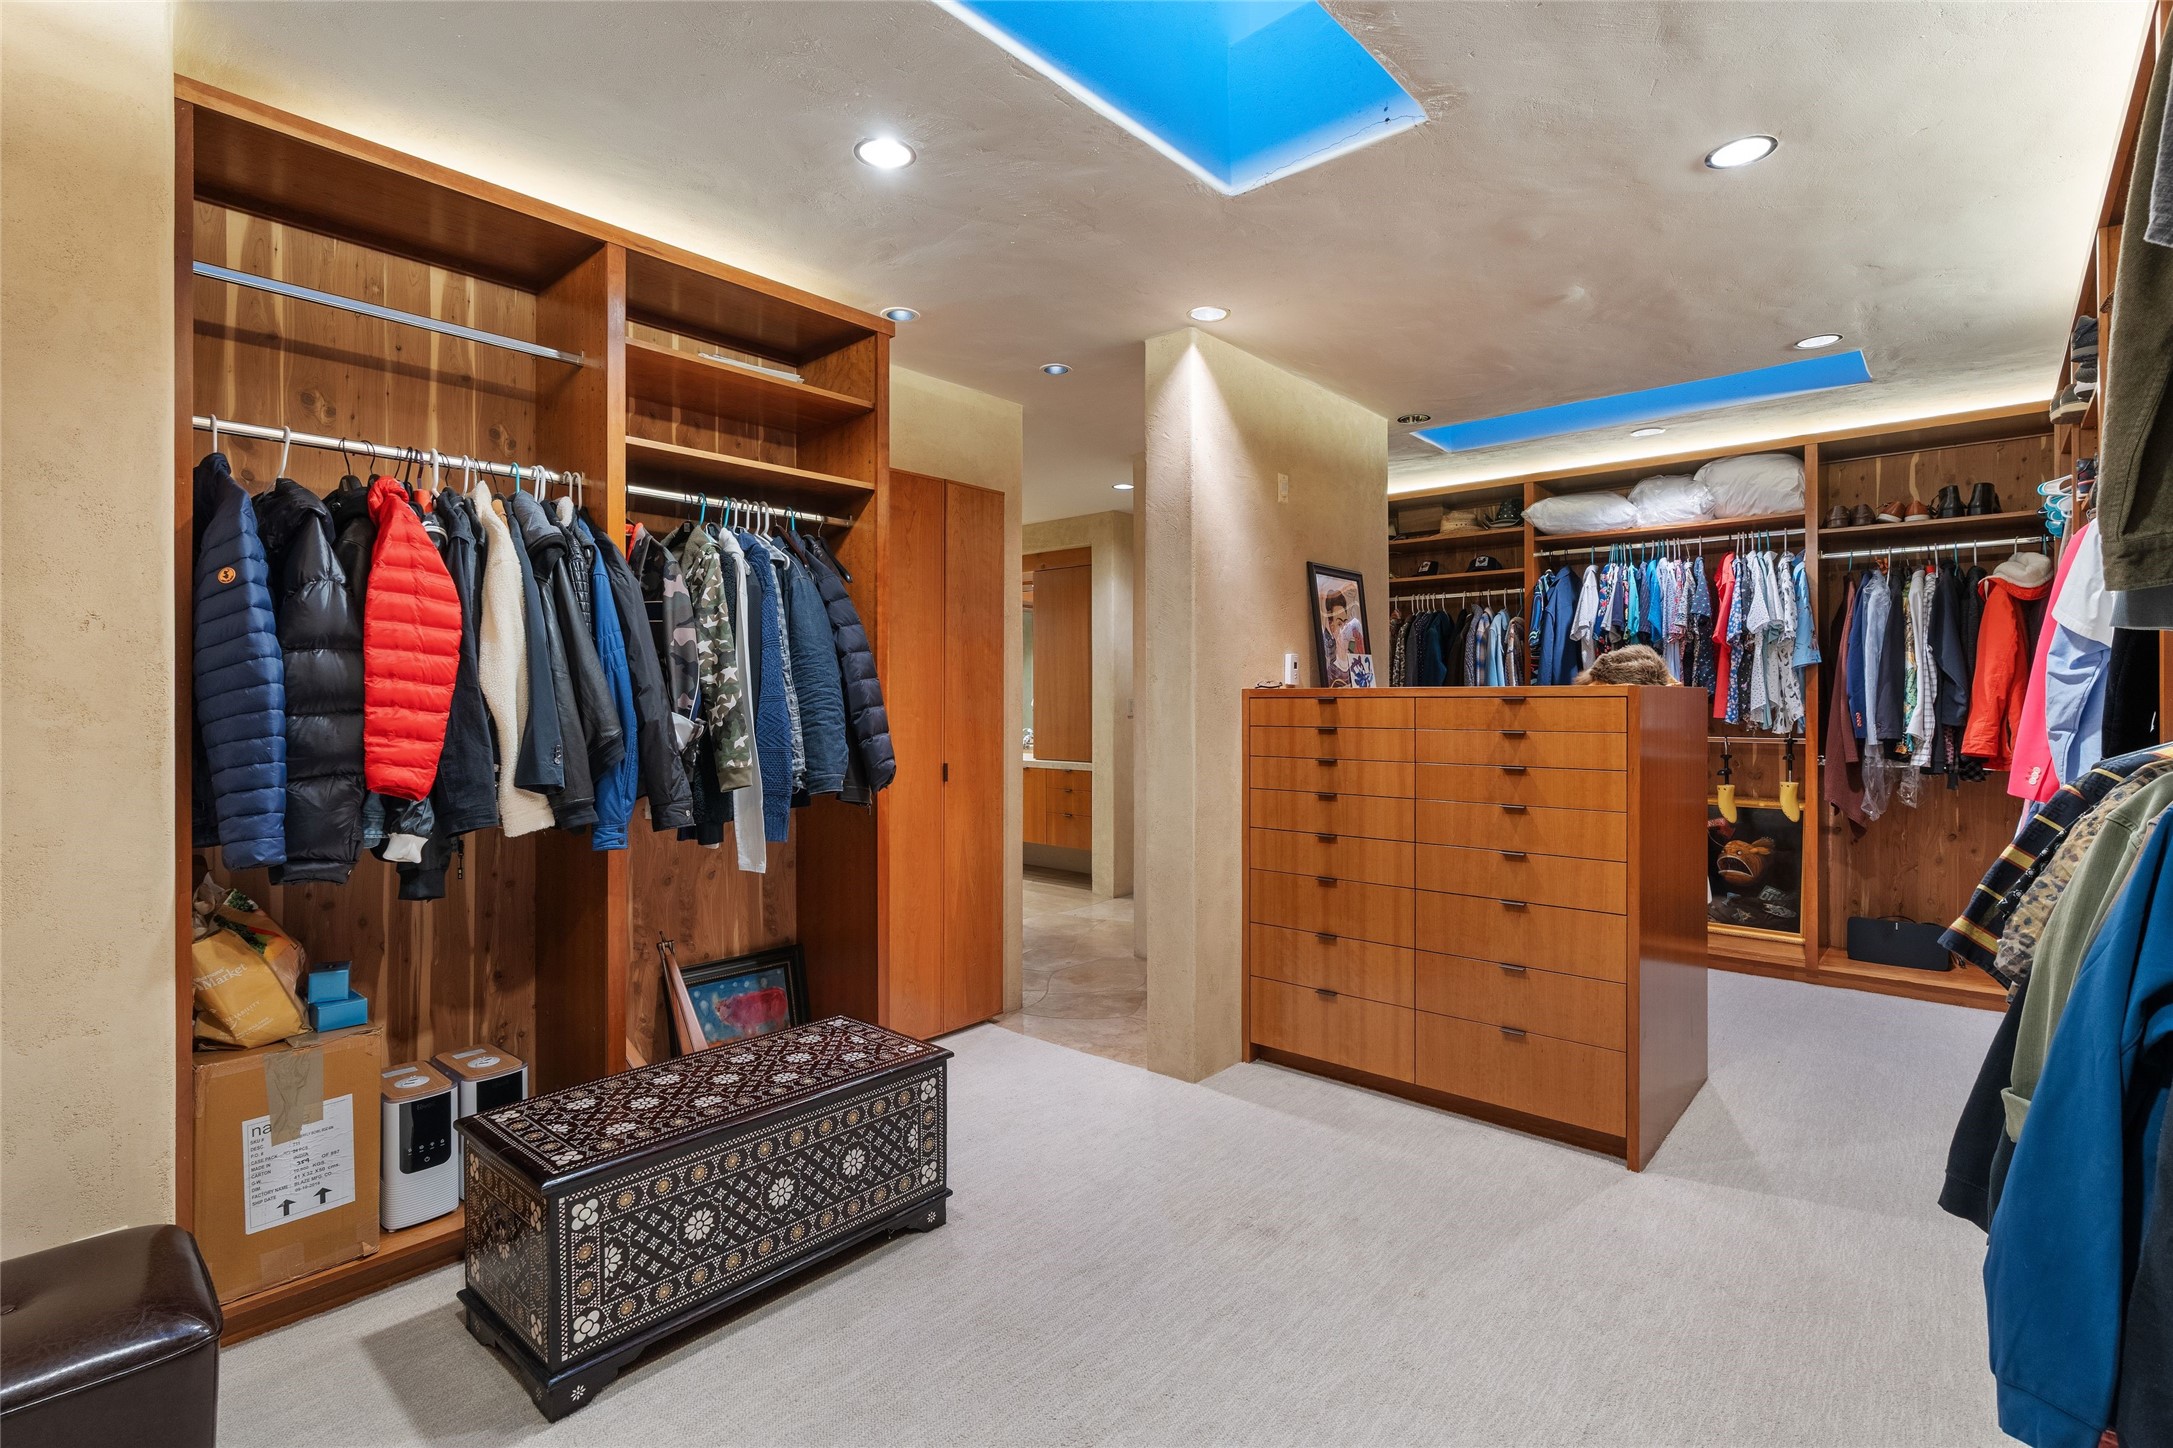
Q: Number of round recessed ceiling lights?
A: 9